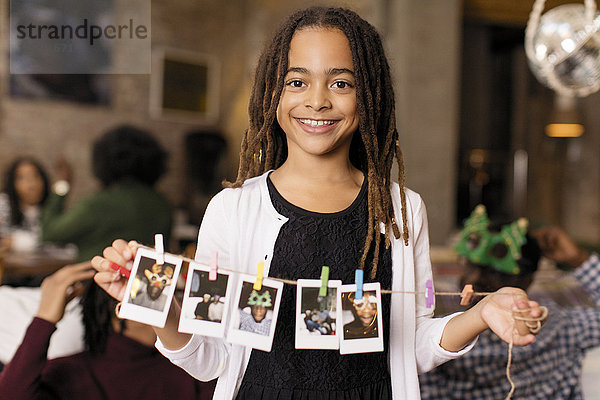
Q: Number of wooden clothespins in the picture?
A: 8